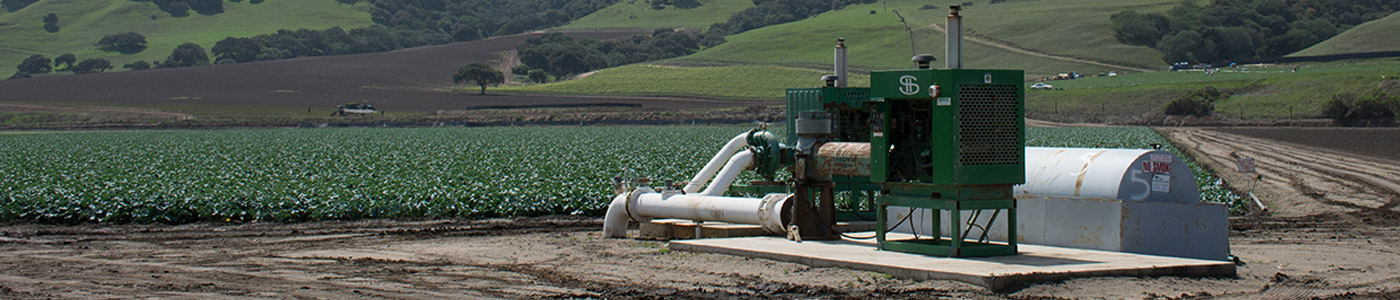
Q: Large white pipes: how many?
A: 3